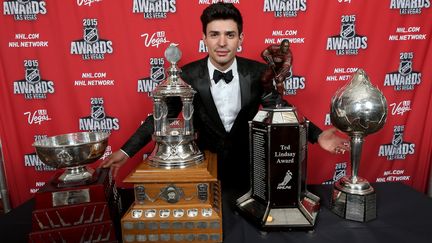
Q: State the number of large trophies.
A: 4